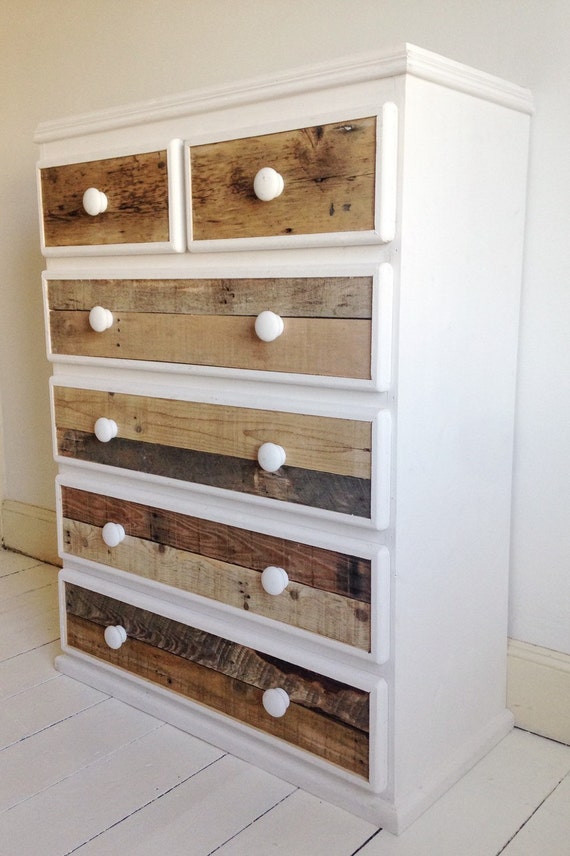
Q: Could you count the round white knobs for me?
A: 10